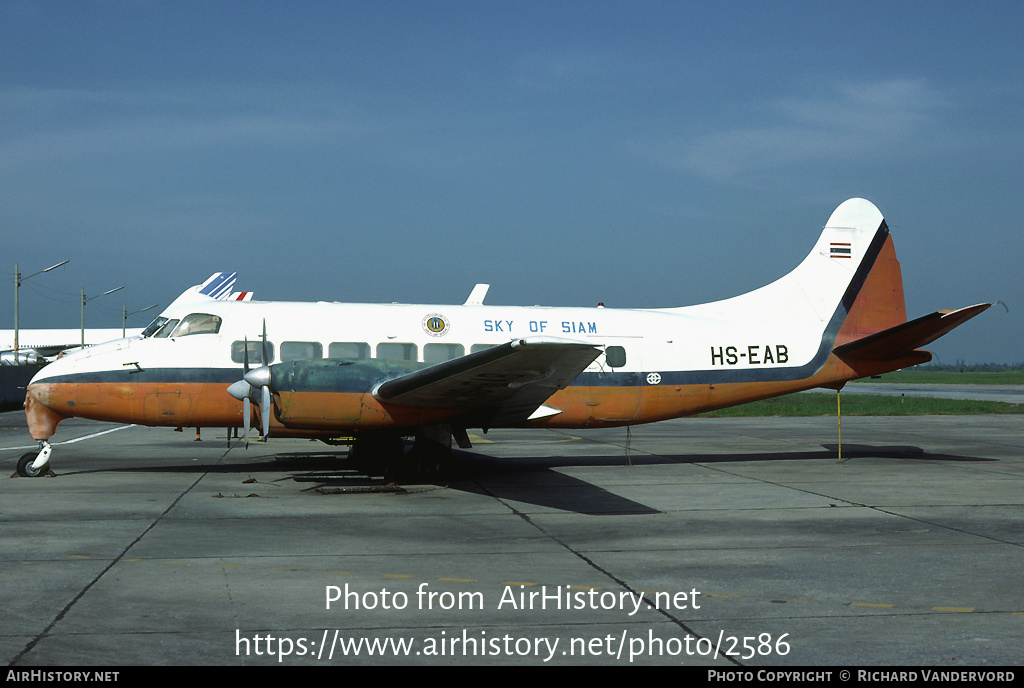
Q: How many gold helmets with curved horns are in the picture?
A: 0